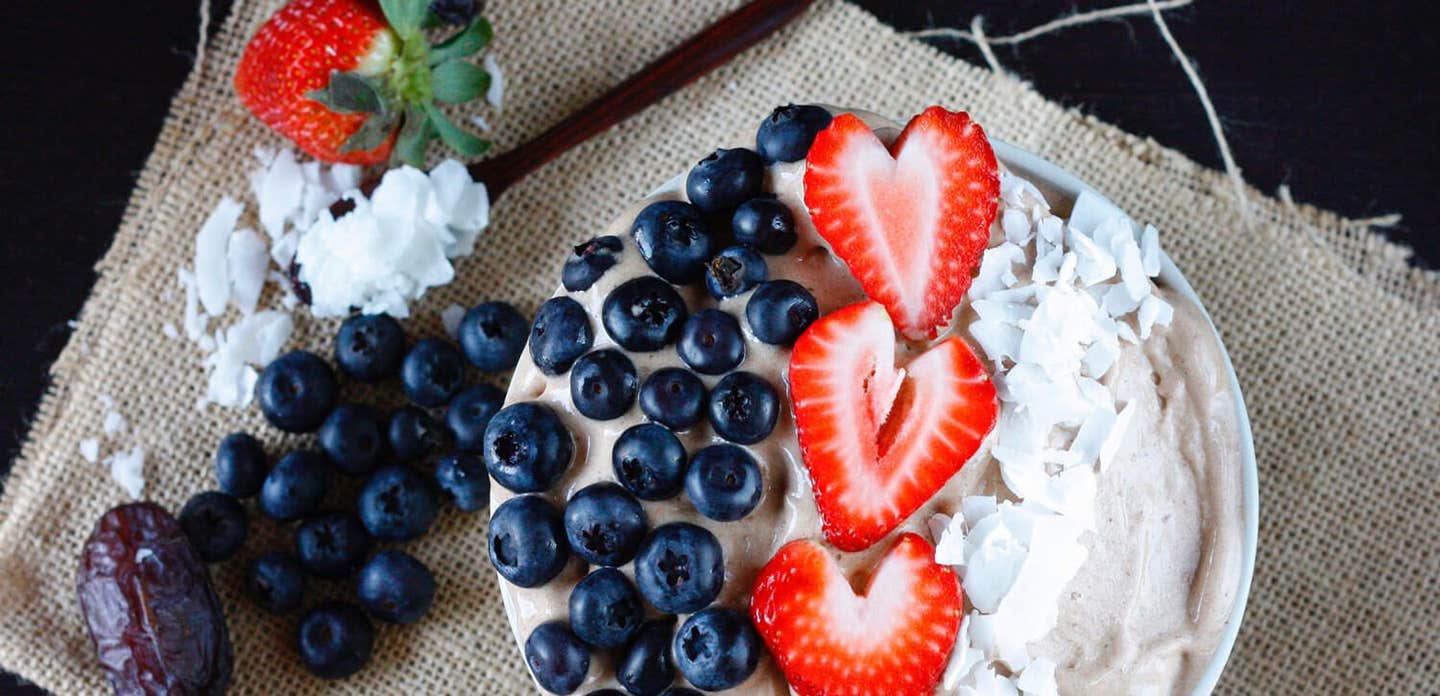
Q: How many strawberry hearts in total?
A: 3